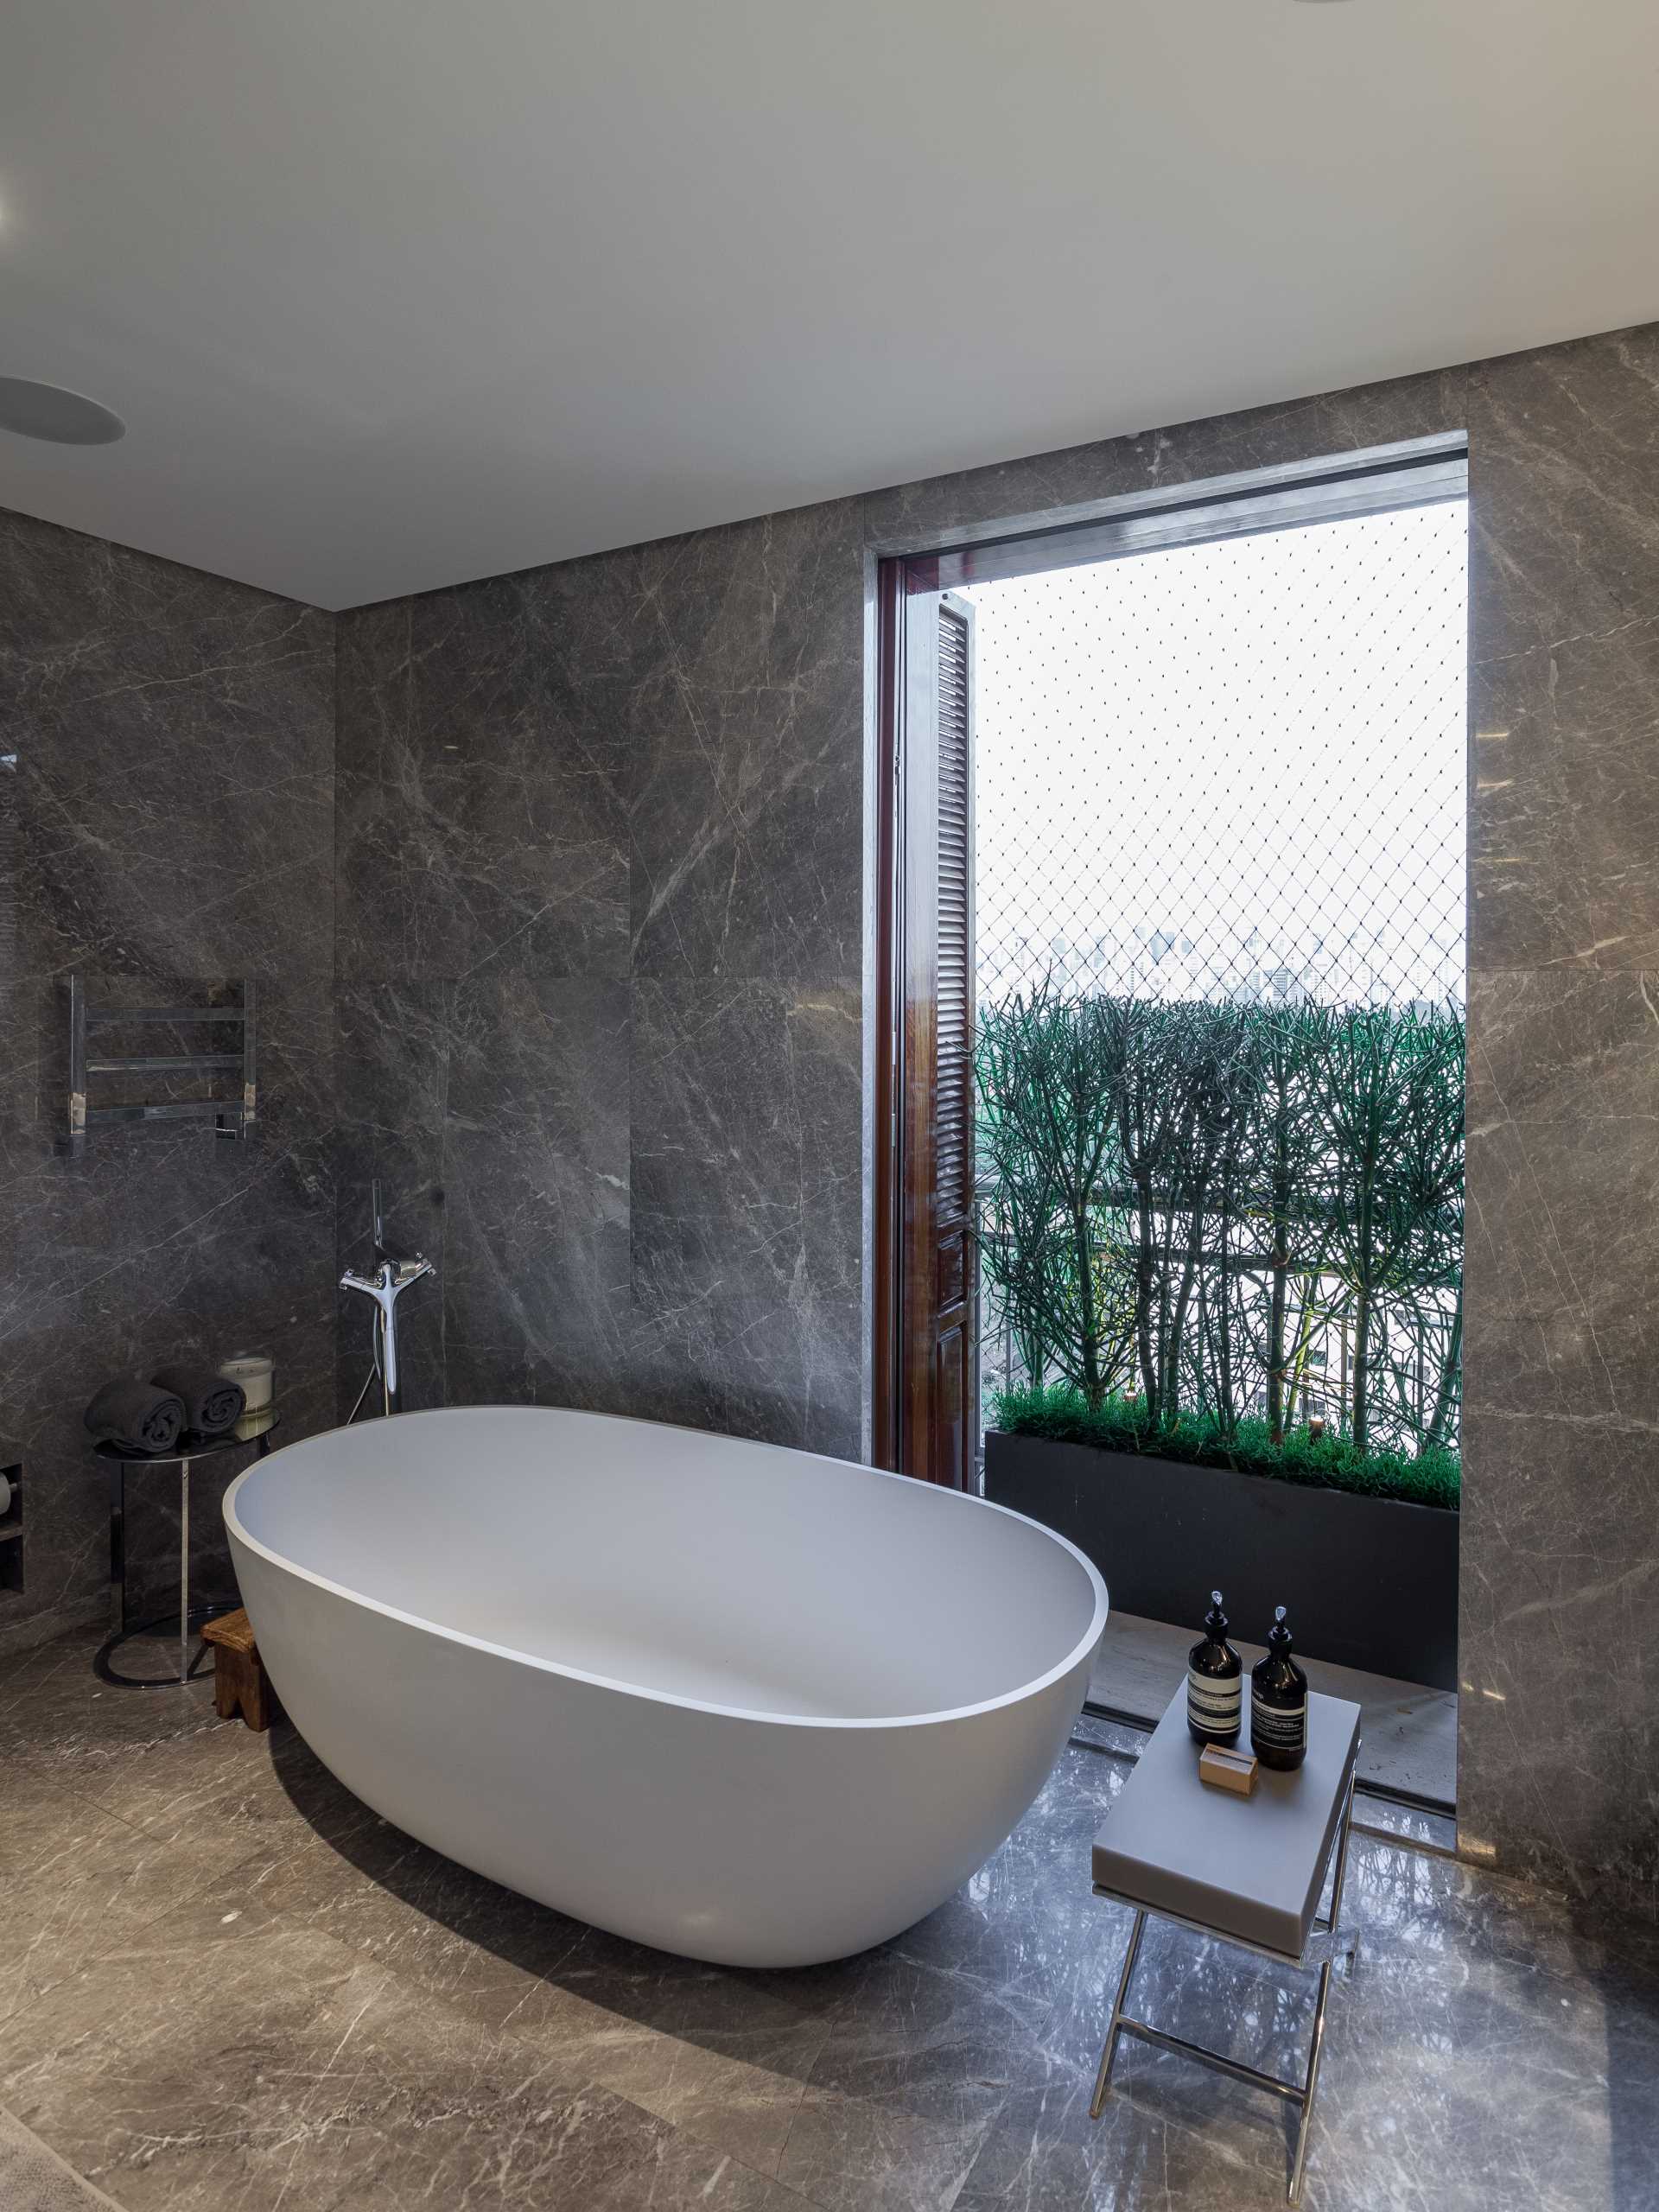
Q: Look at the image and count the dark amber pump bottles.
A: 2